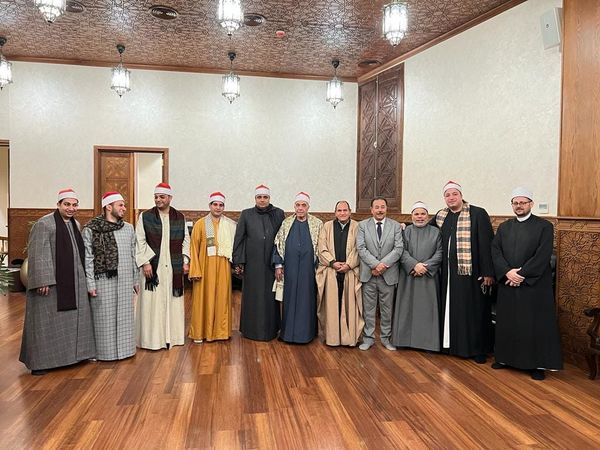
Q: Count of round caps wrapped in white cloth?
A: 9